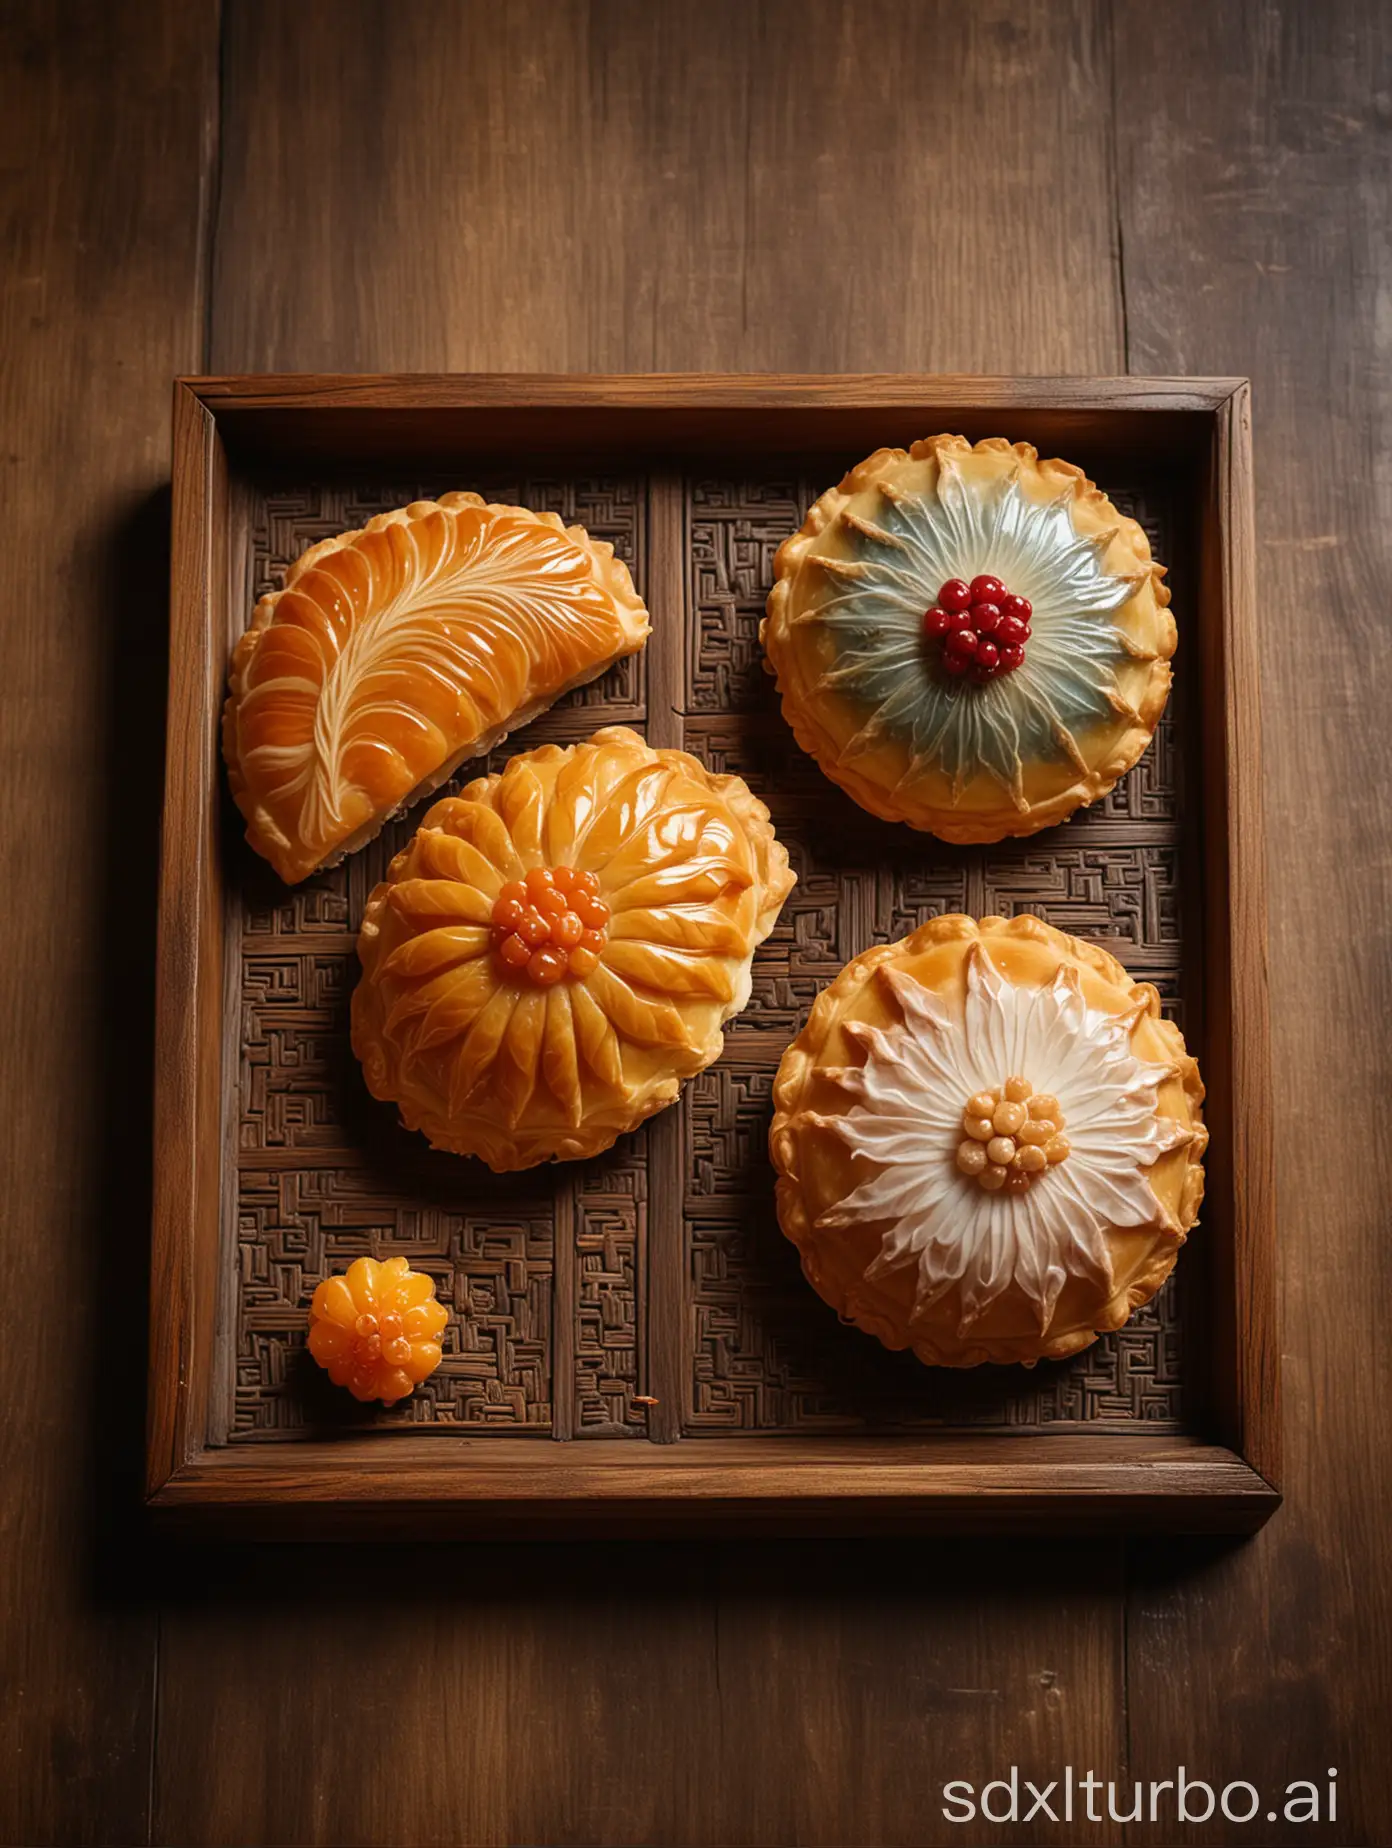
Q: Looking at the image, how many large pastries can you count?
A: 4